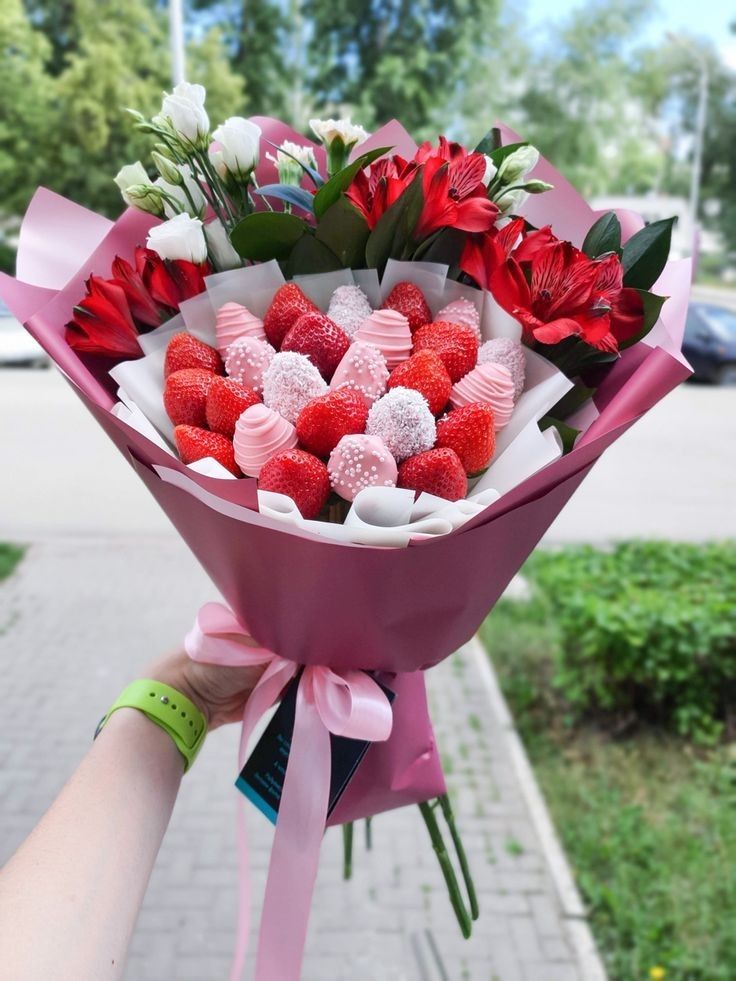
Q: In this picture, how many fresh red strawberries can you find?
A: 13